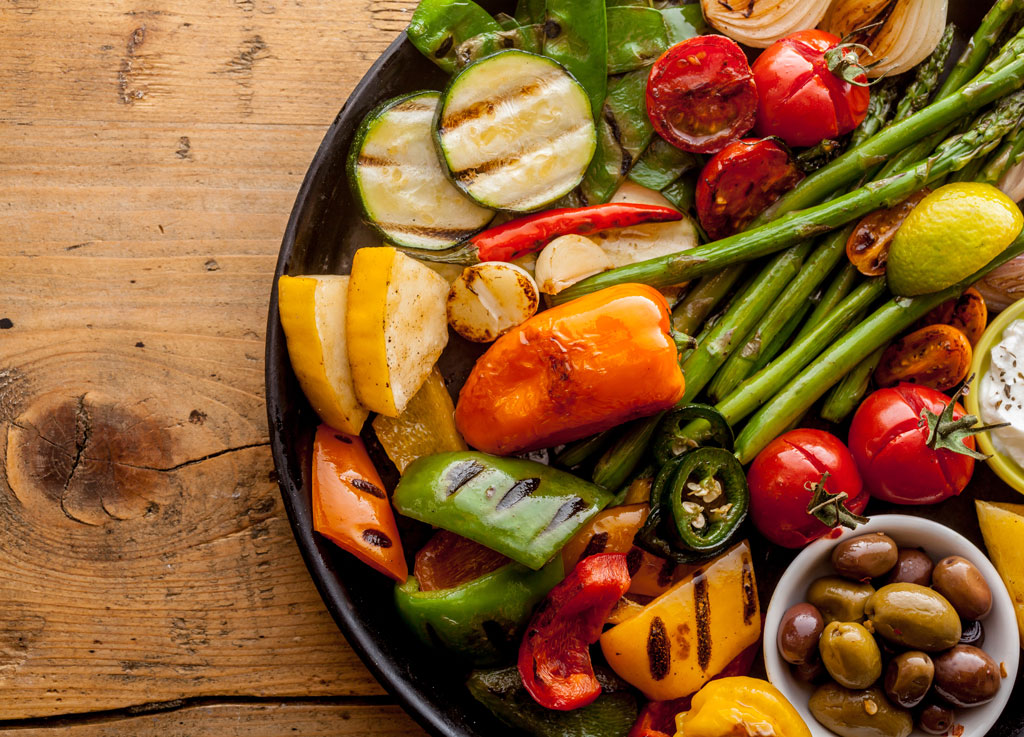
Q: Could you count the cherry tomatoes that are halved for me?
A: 5